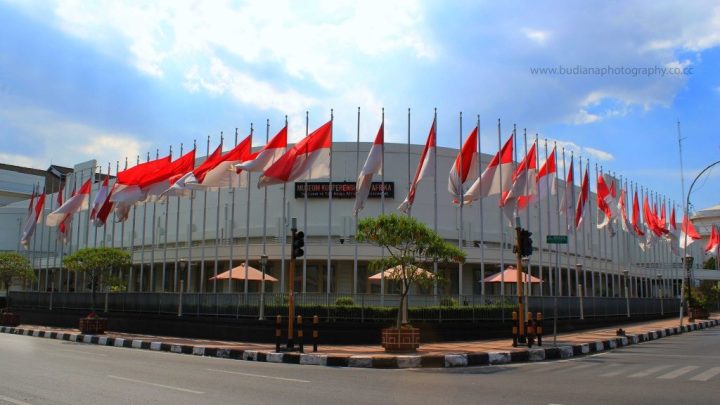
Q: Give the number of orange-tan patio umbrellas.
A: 3